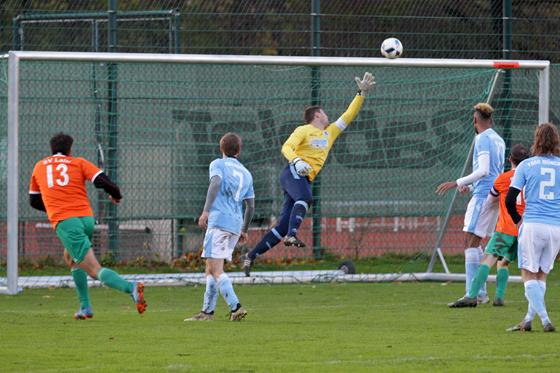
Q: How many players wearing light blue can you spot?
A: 3